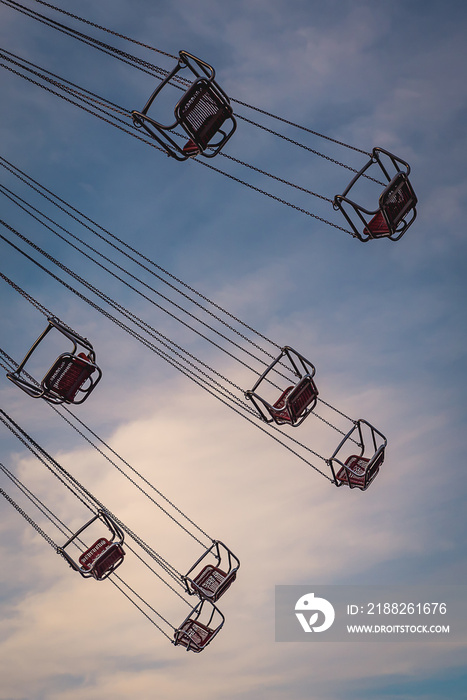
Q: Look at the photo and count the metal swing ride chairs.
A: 8